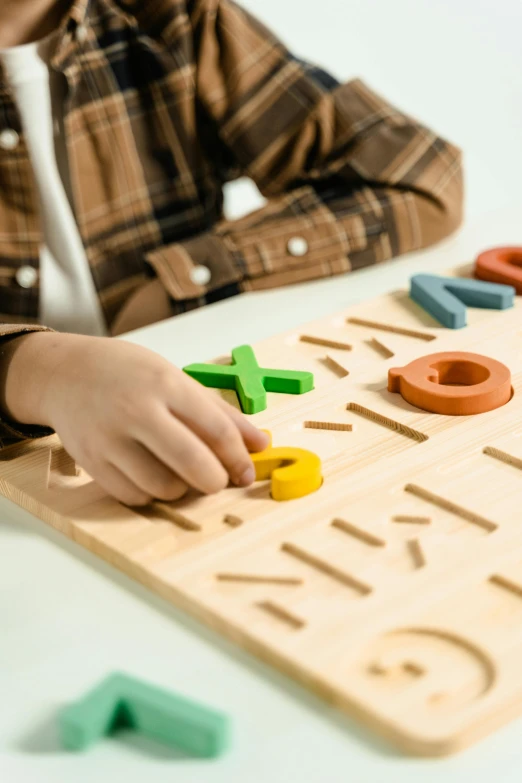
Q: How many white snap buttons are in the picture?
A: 4